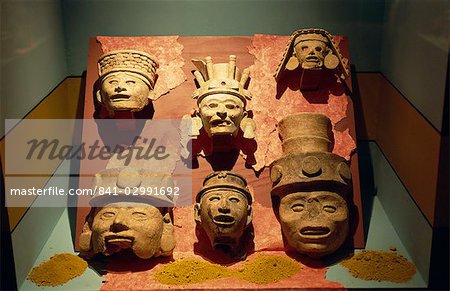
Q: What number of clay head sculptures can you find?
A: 6